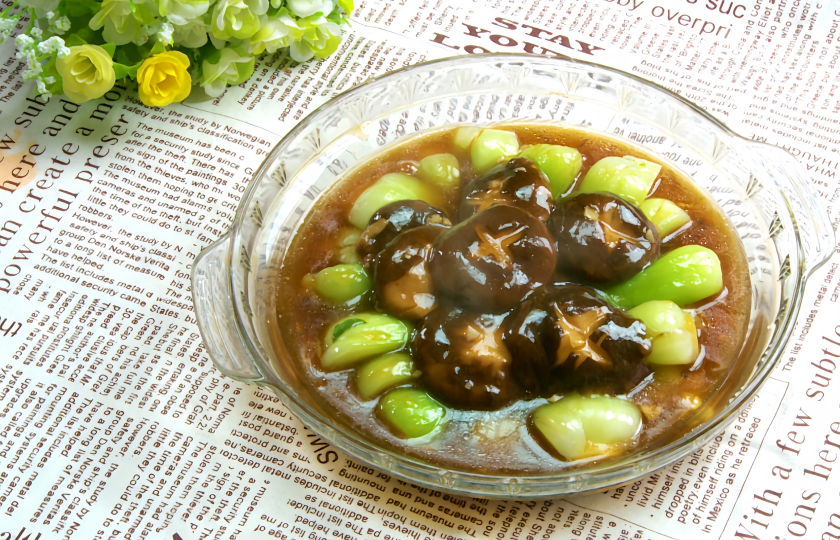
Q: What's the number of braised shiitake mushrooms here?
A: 7